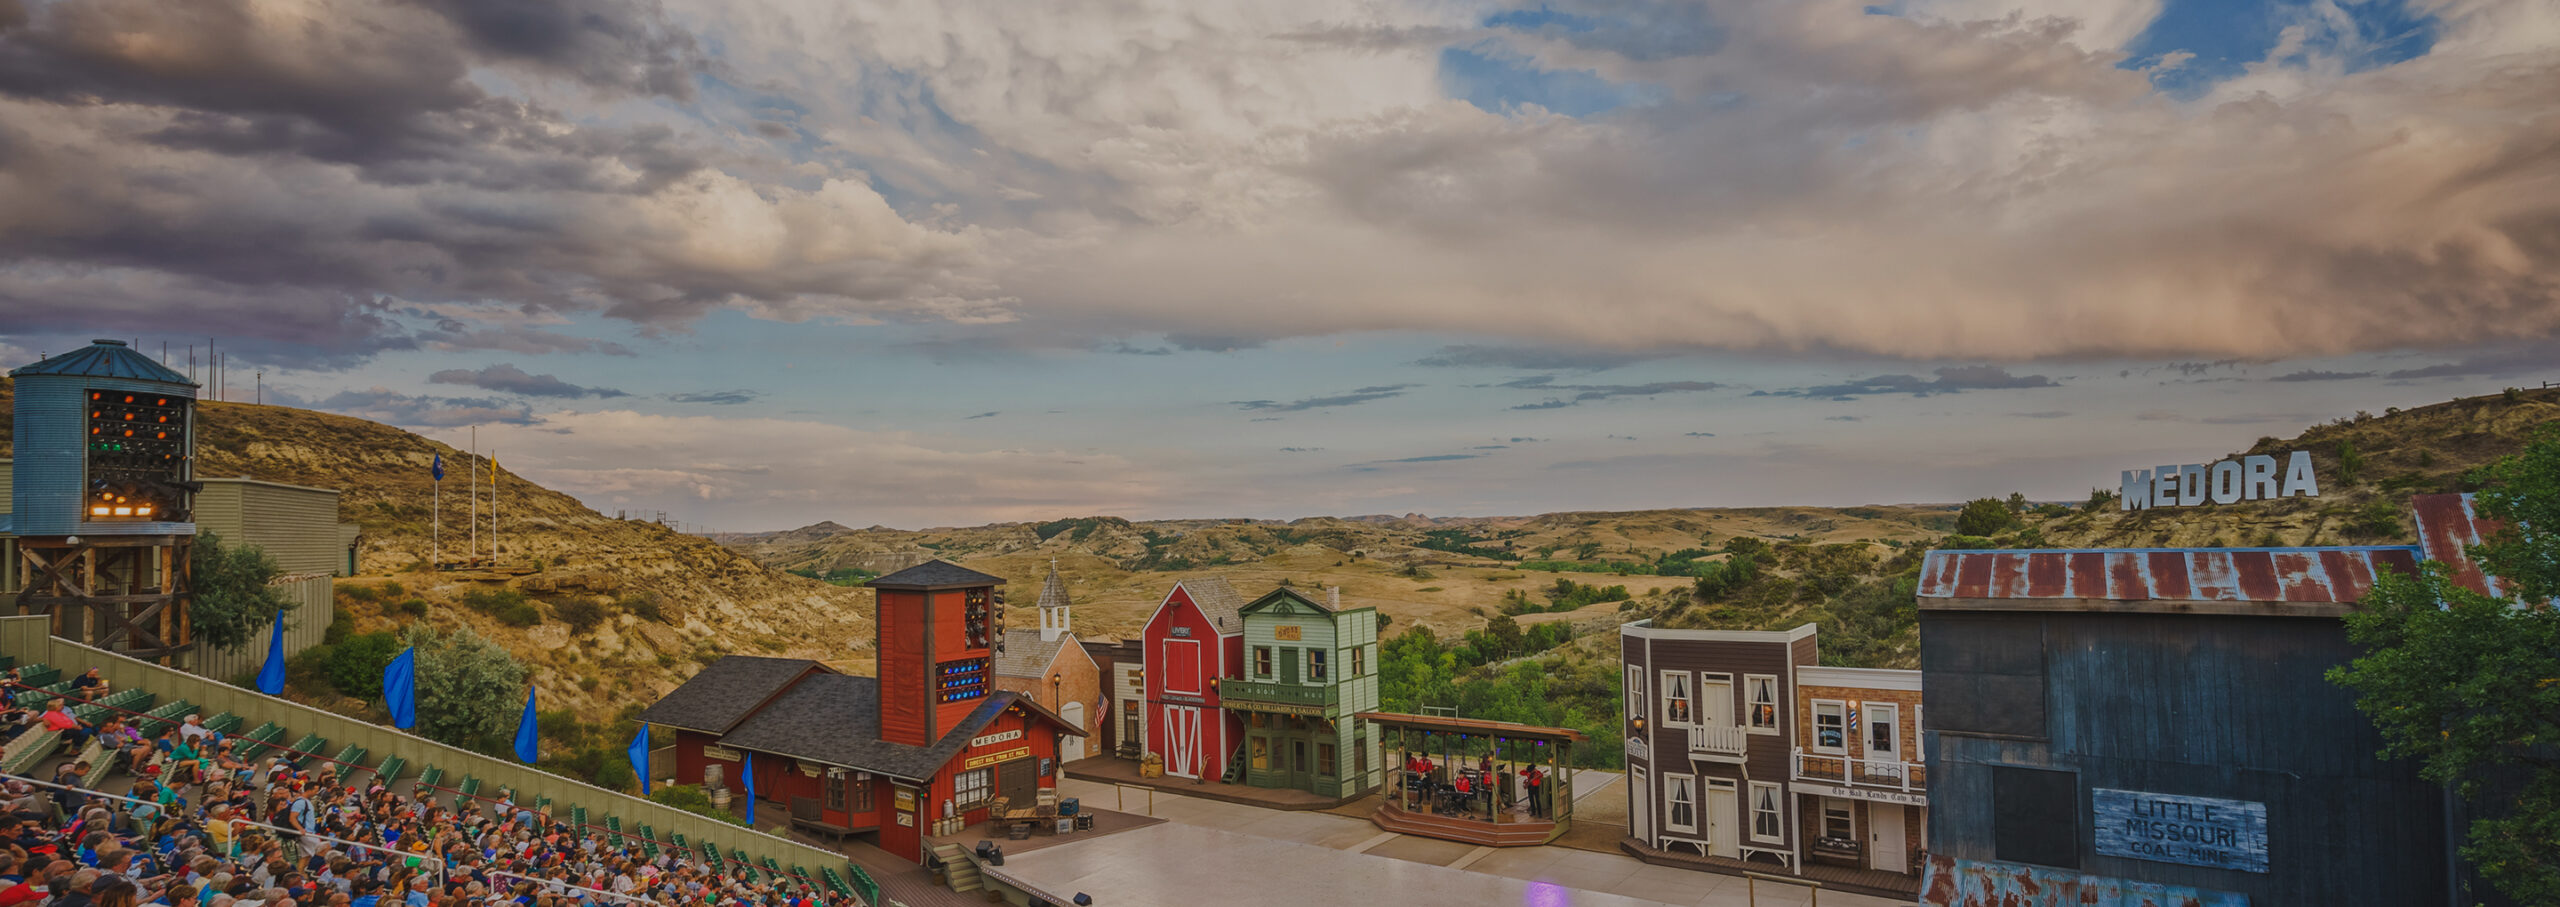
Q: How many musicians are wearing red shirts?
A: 6